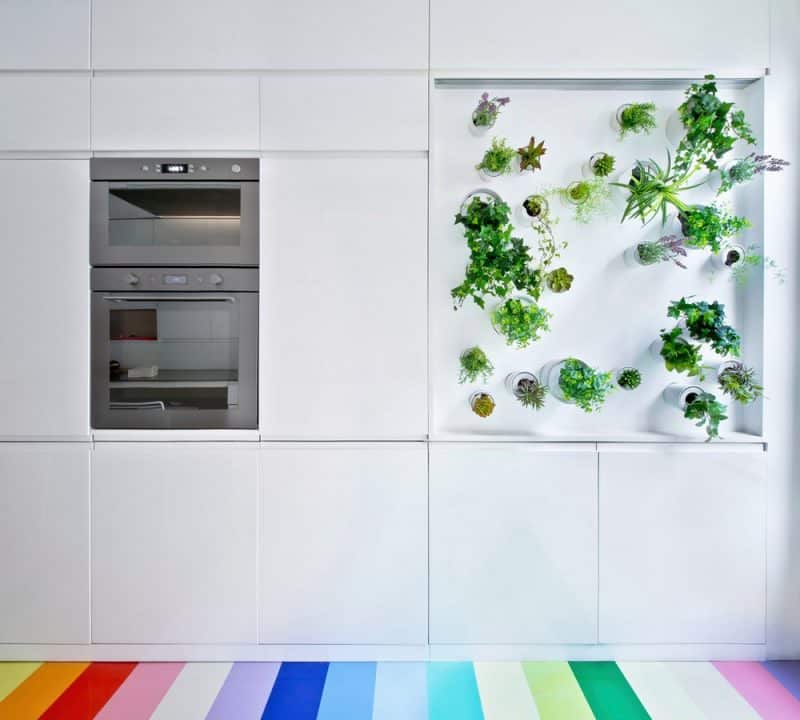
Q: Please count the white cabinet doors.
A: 13